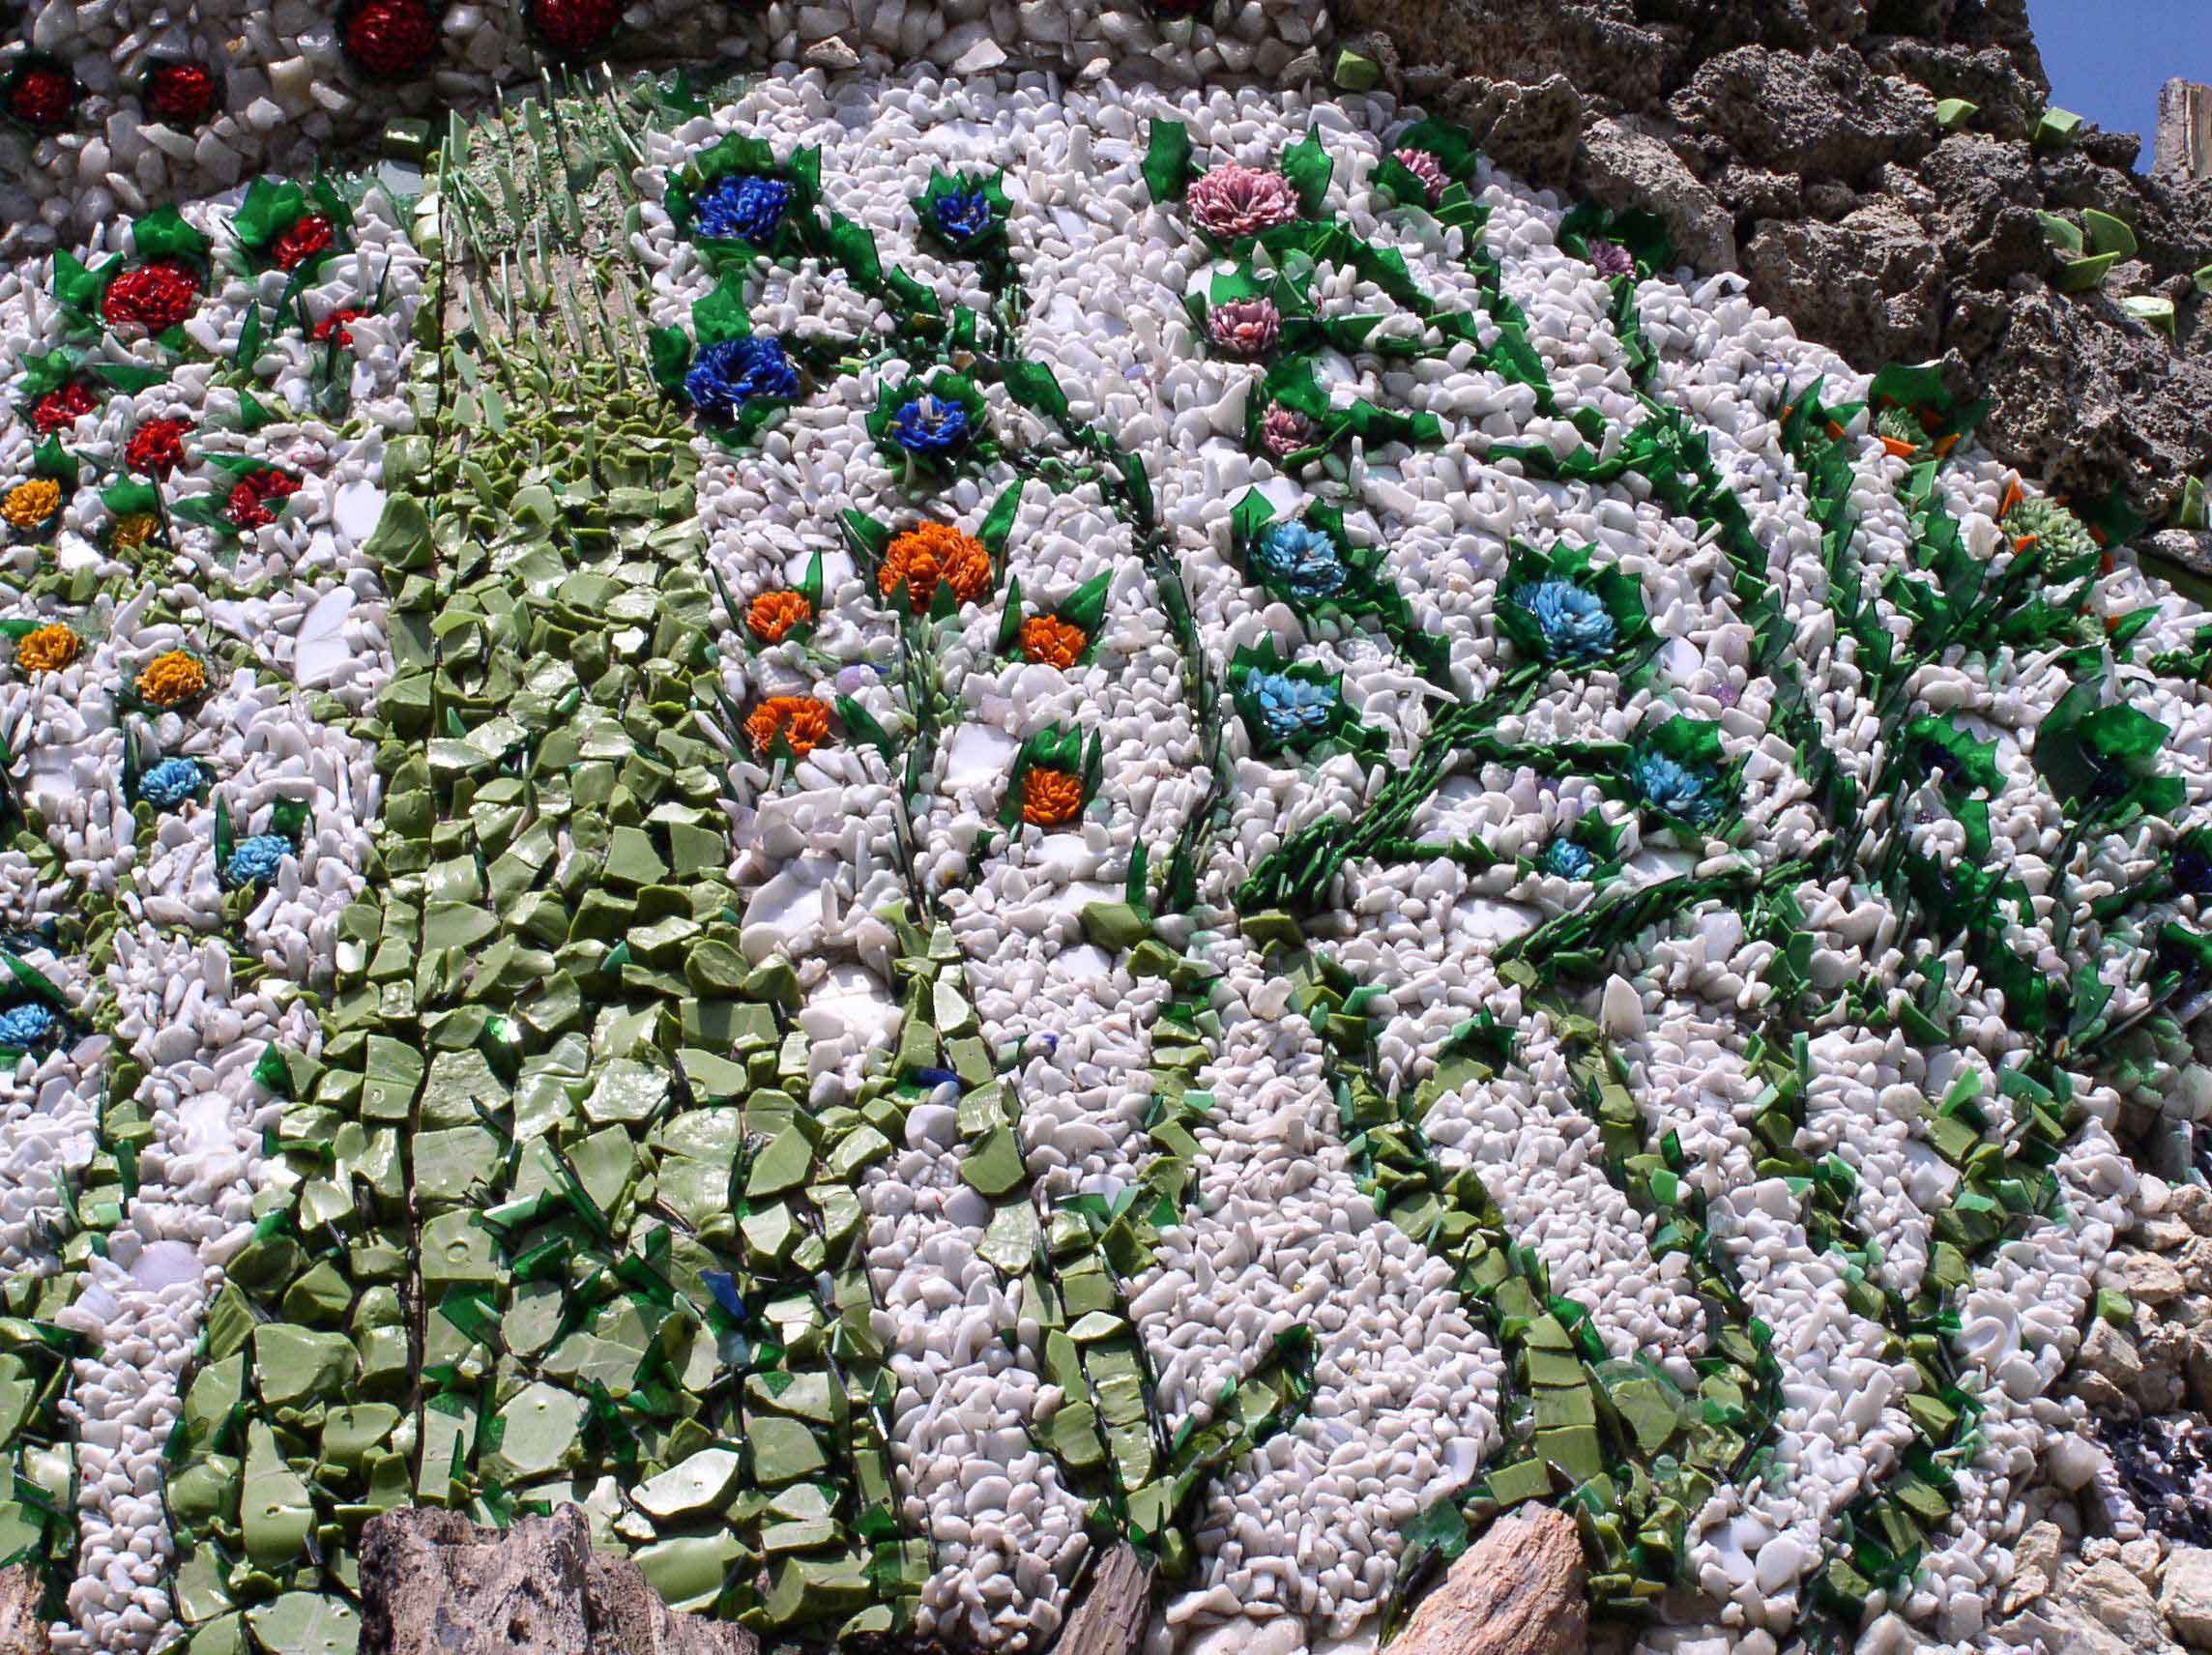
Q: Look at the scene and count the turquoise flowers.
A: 8